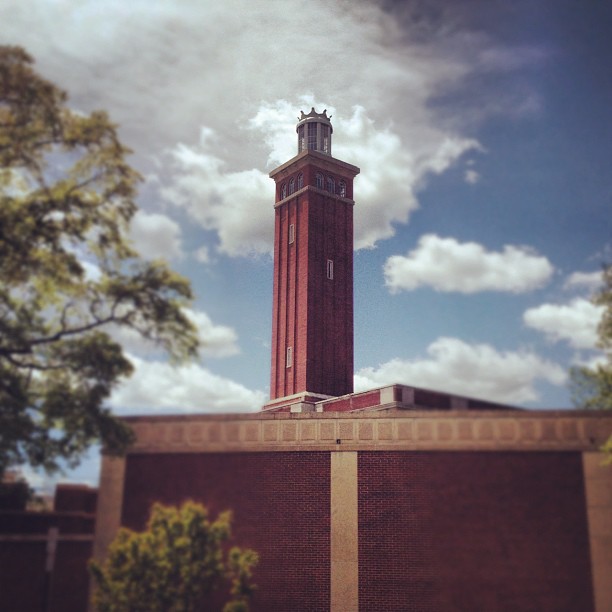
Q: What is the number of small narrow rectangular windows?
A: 3